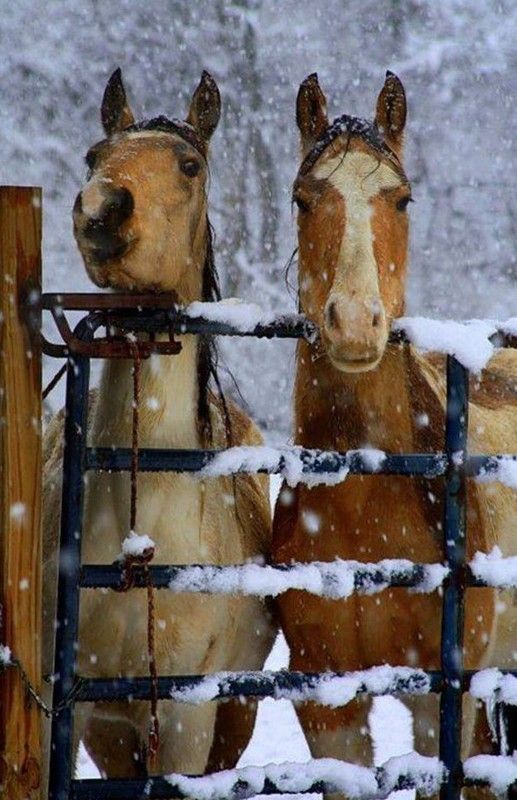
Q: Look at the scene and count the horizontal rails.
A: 5